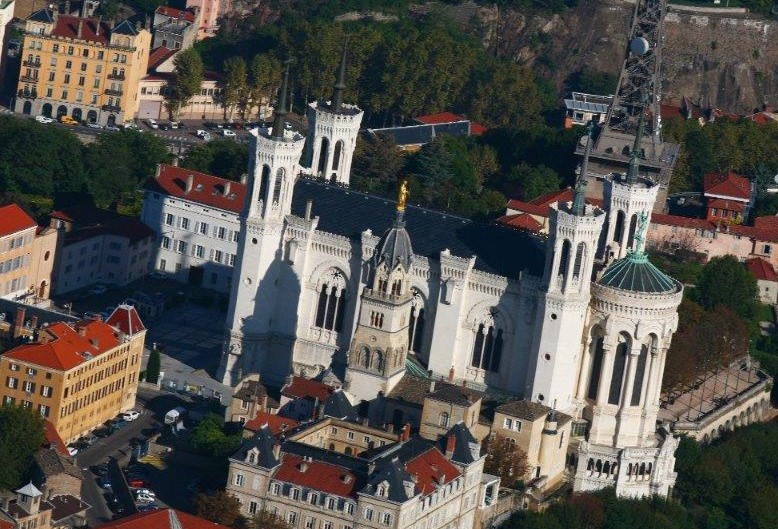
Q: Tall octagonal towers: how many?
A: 4